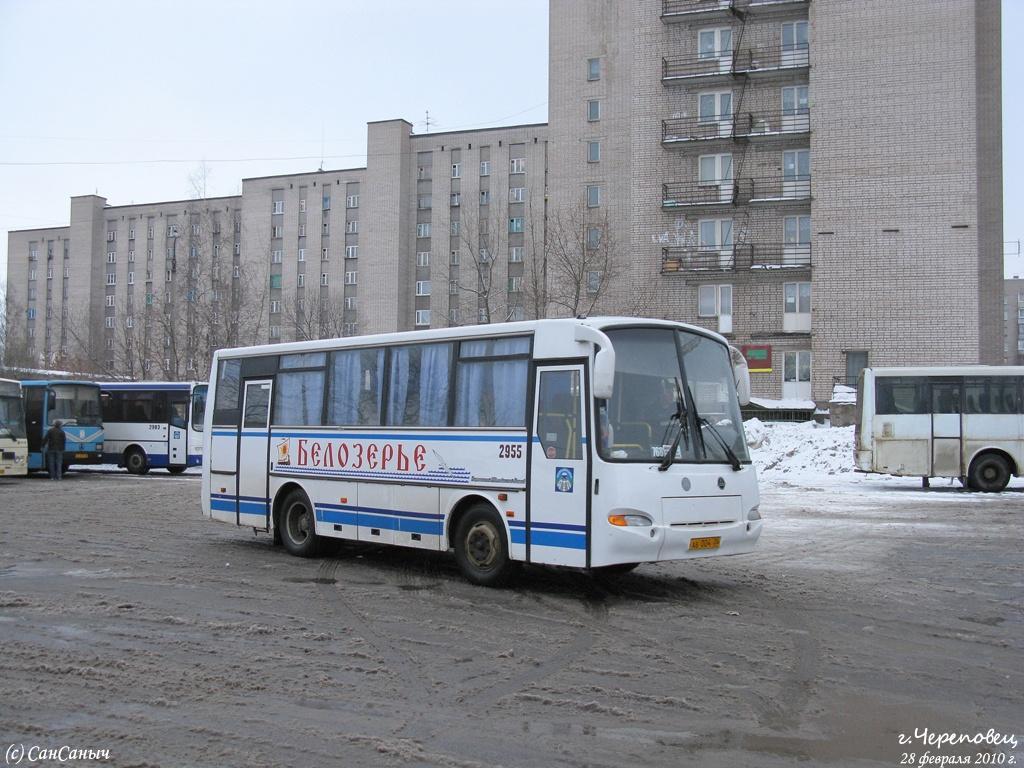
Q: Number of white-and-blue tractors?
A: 0